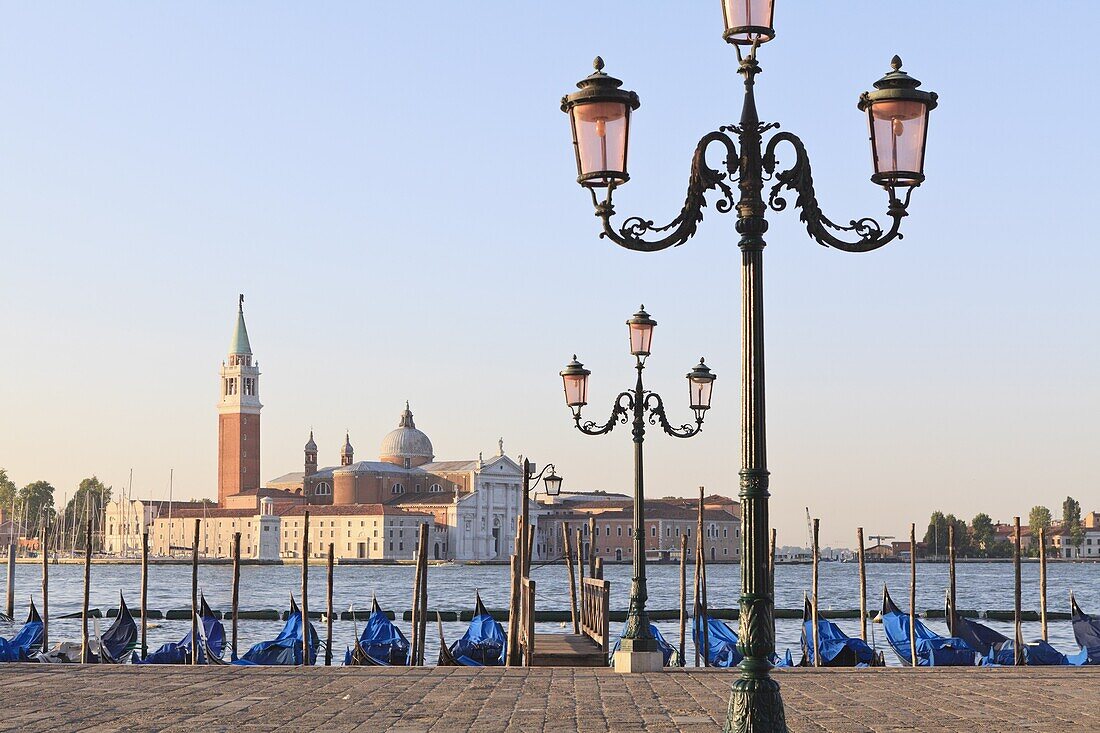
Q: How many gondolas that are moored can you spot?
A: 12